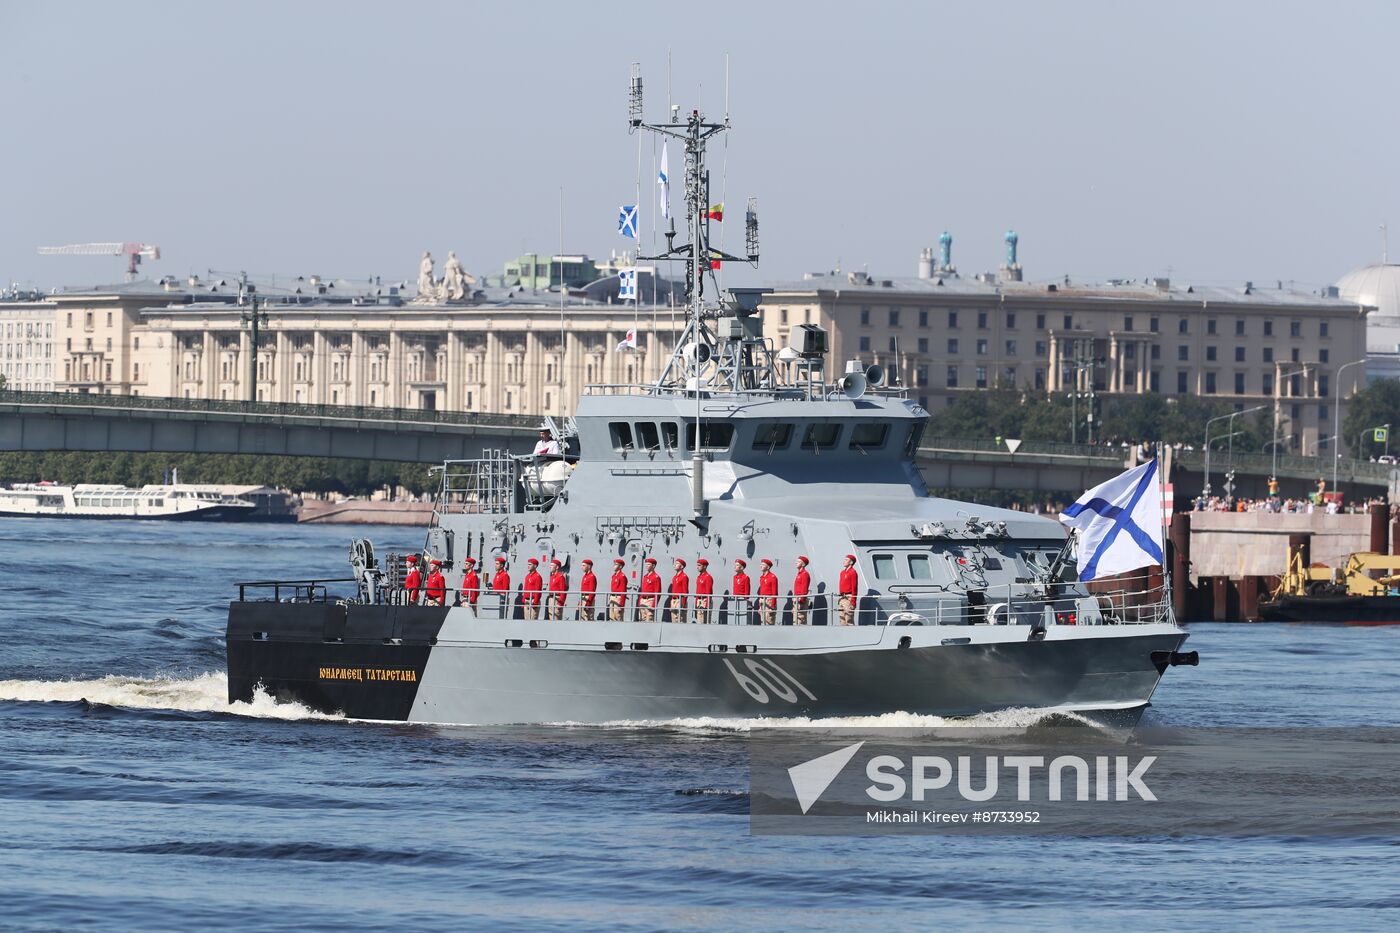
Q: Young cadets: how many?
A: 15